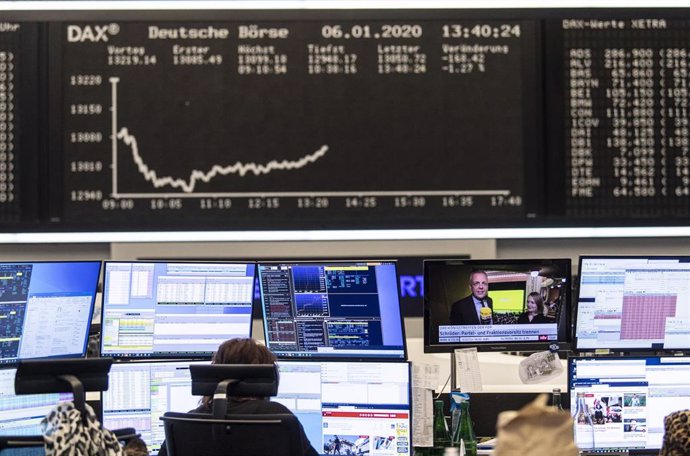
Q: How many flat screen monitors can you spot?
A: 9